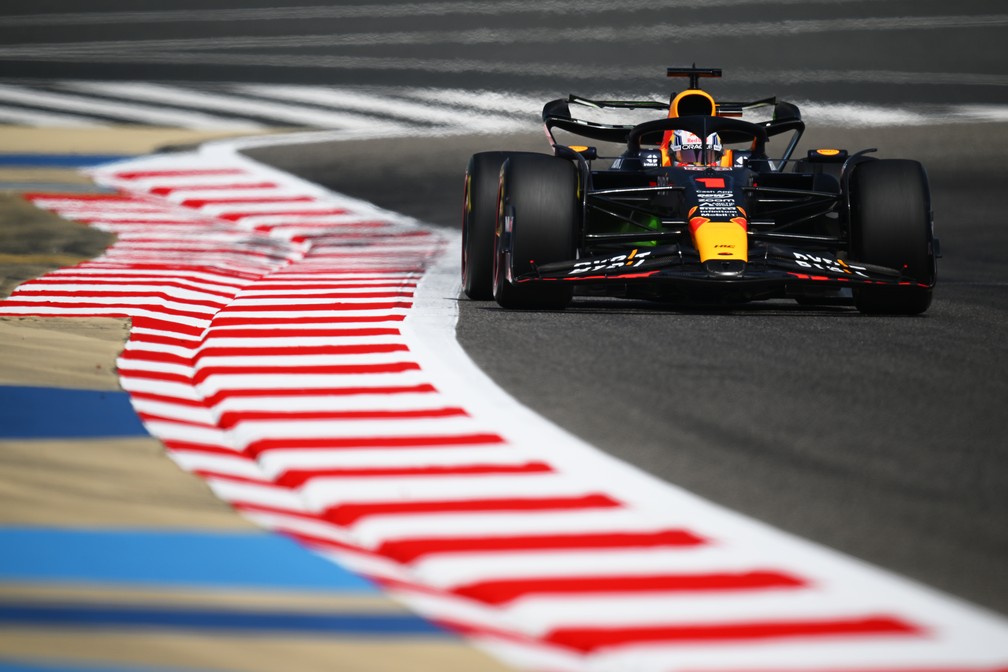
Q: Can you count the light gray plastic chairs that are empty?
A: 0